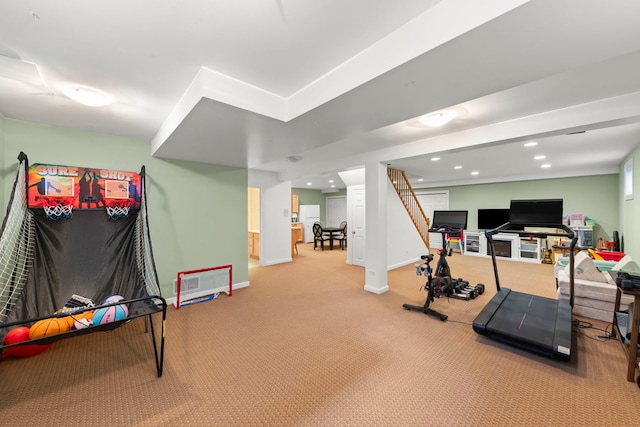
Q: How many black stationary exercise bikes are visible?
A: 1